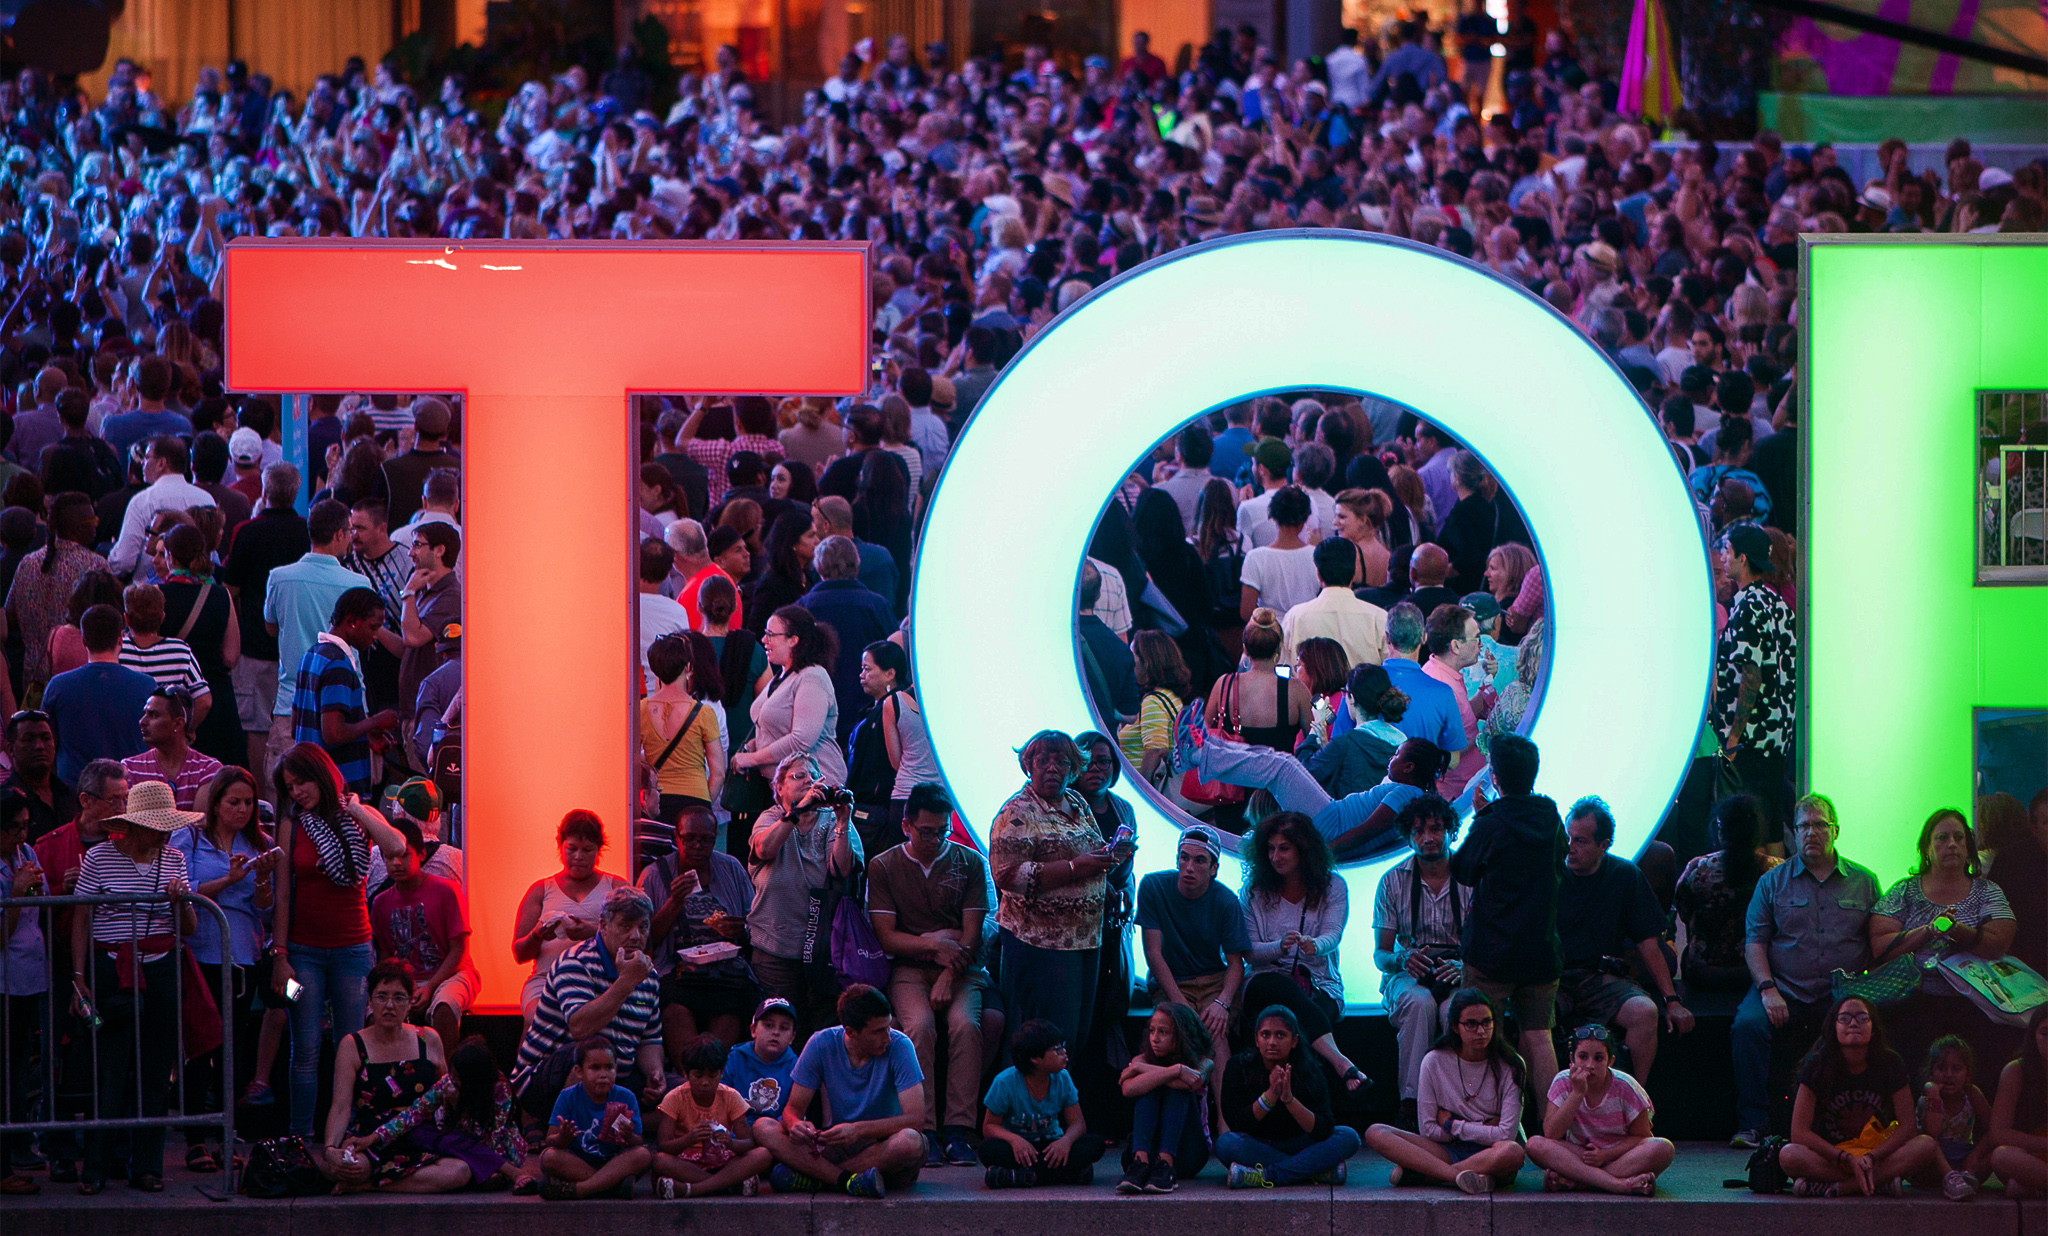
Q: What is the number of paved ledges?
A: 1